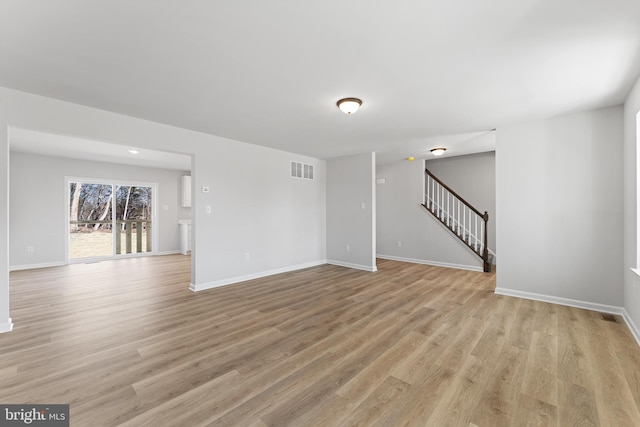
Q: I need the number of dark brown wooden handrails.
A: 1